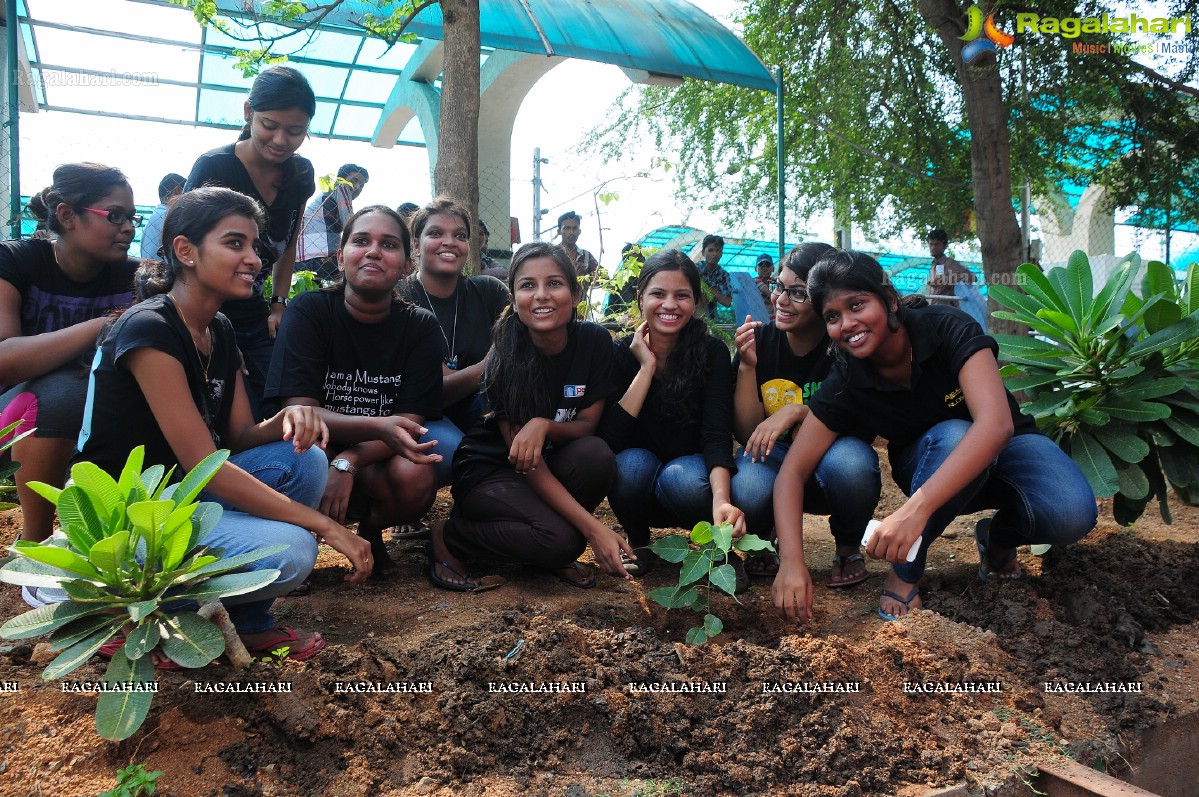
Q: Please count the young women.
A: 9